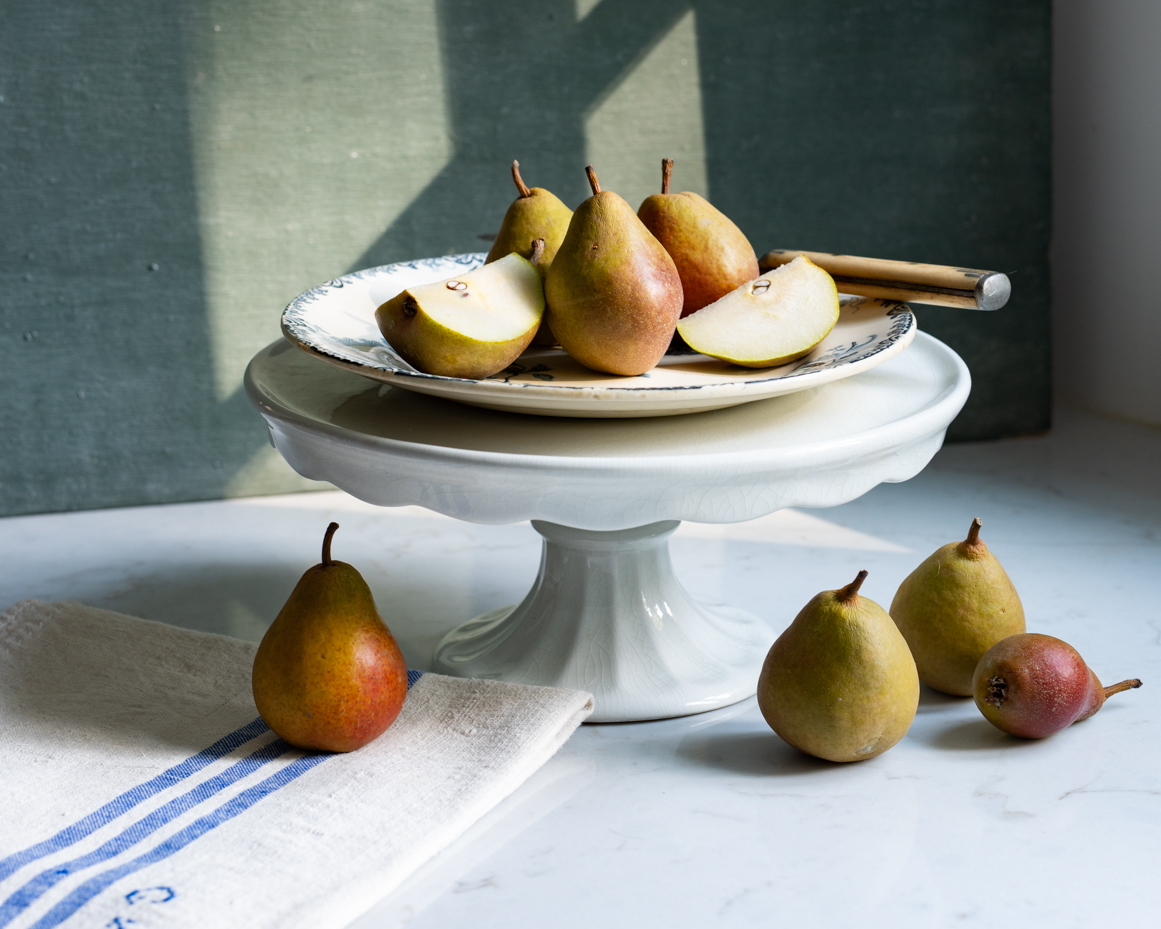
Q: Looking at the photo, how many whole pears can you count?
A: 7